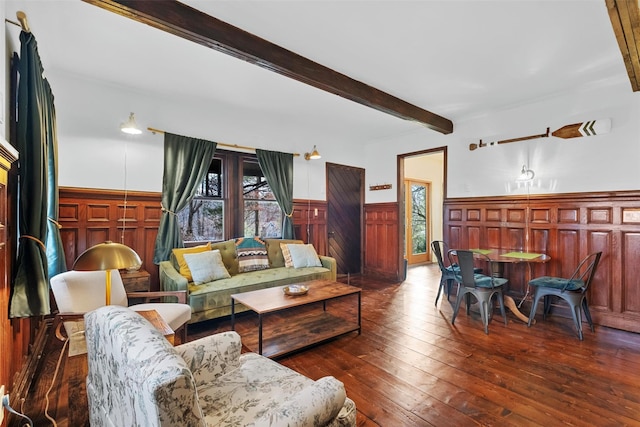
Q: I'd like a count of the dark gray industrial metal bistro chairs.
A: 3